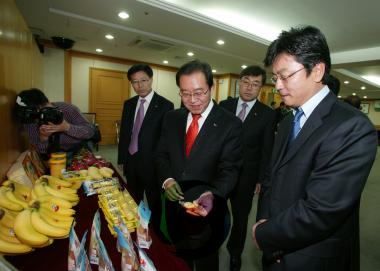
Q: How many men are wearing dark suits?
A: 4